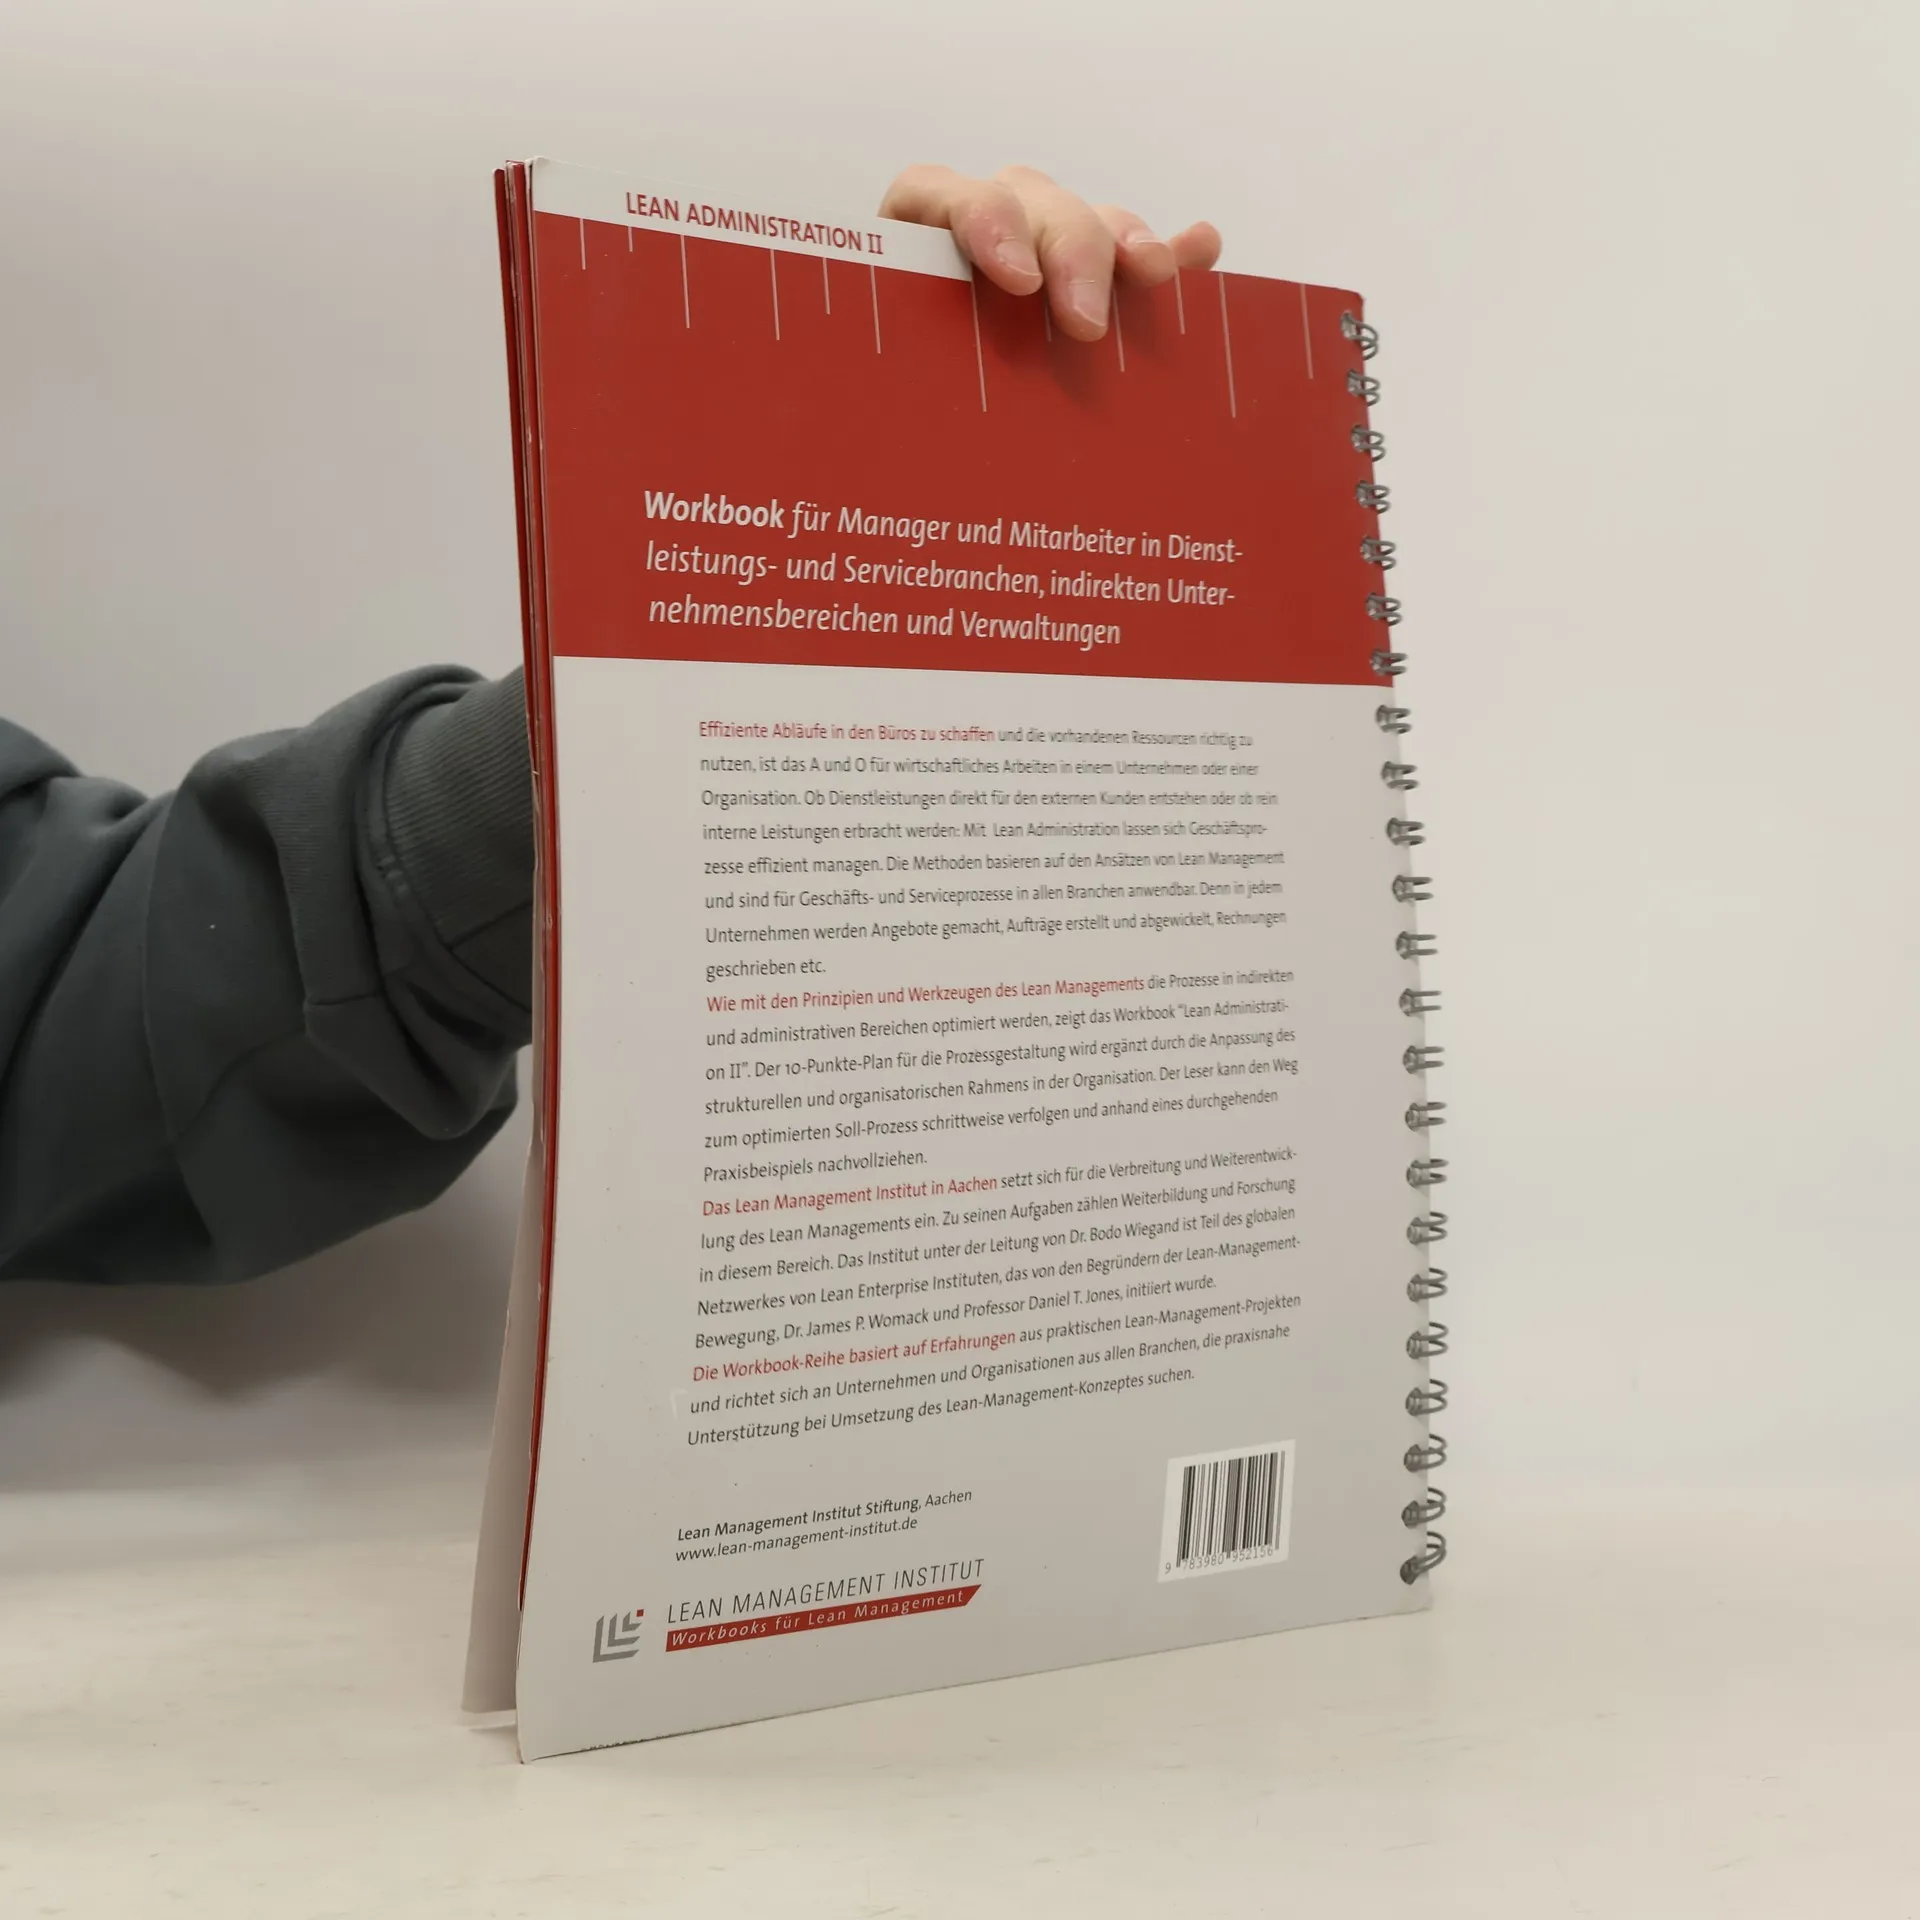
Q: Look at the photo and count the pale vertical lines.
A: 12